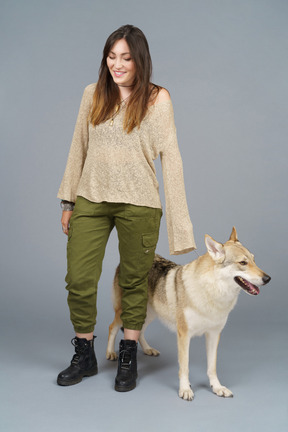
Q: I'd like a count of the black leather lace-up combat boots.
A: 2